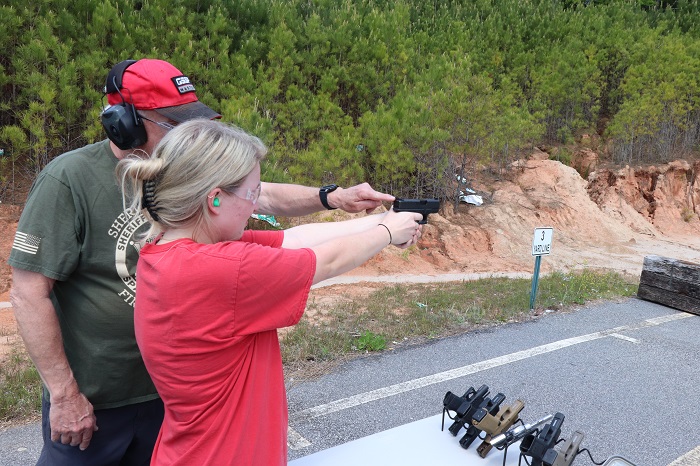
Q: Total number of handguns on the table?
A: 6